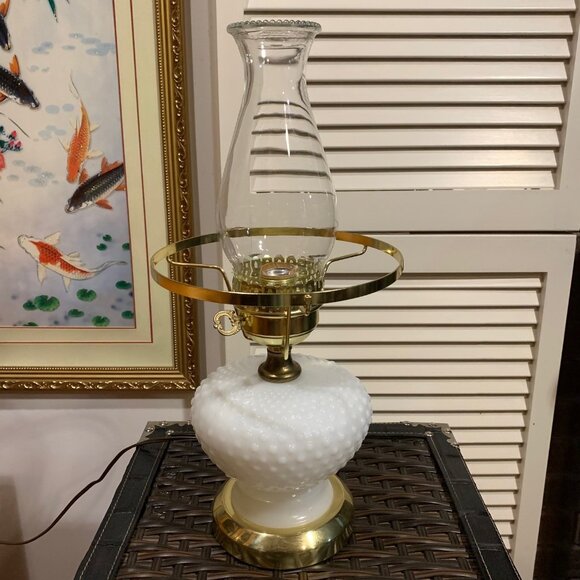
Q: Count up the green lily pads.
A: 11